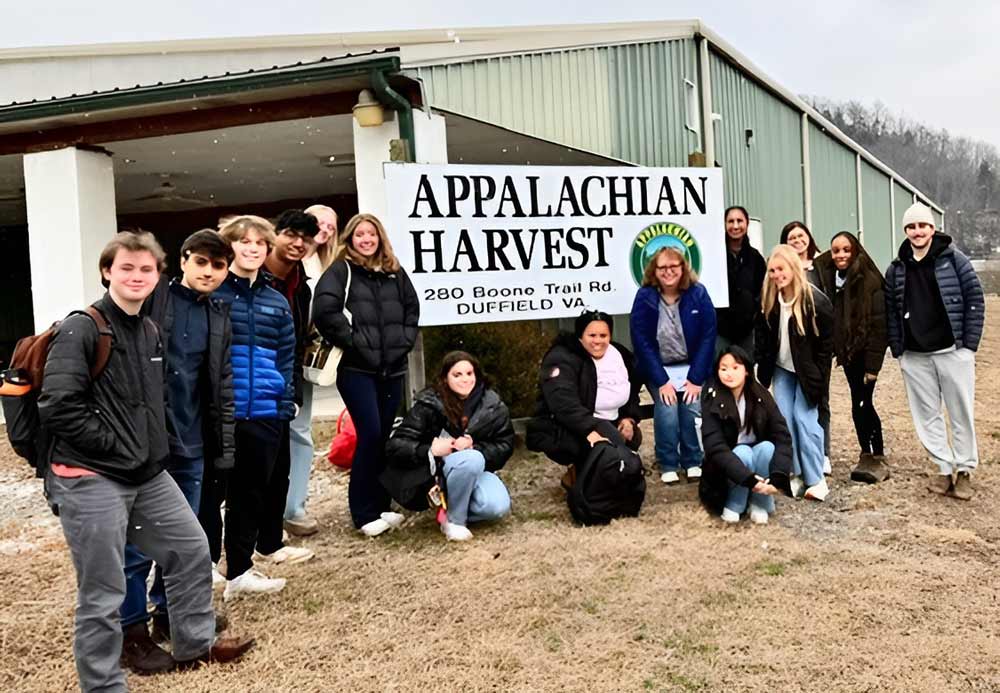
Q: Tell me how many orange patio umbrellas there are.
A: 0